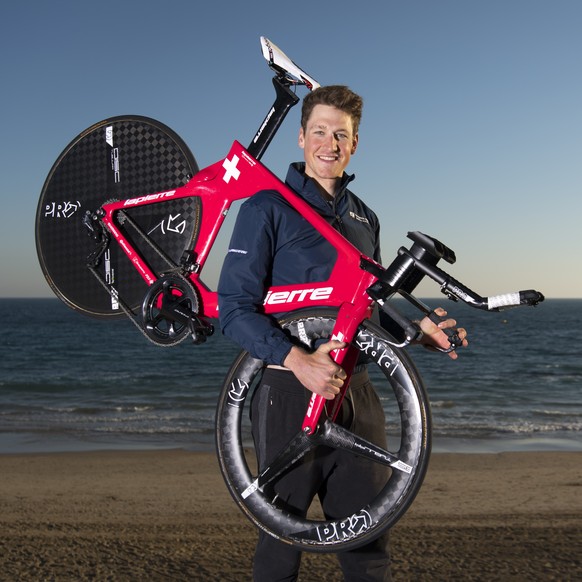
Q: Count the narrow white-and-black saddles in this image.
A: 1